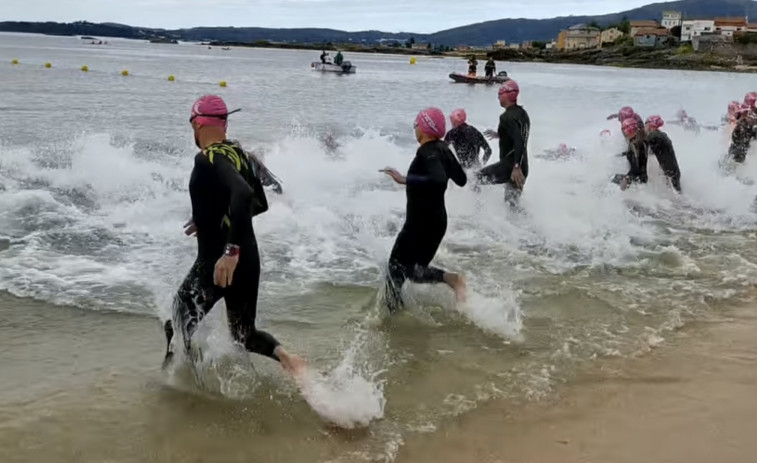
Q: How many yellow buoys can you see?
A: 7